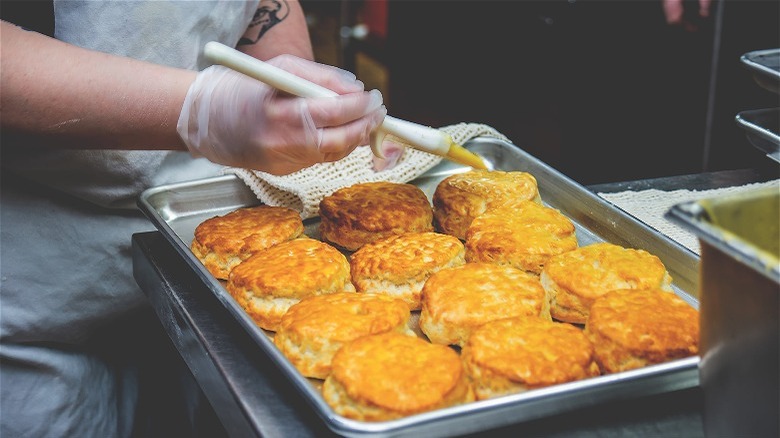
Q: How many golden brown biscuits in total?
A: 12